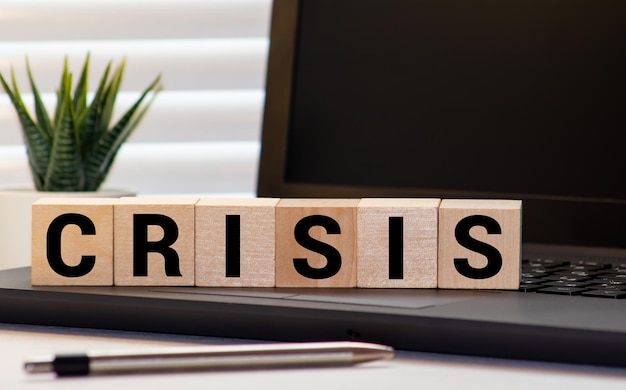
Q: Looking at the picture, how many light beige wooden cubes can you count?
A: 6